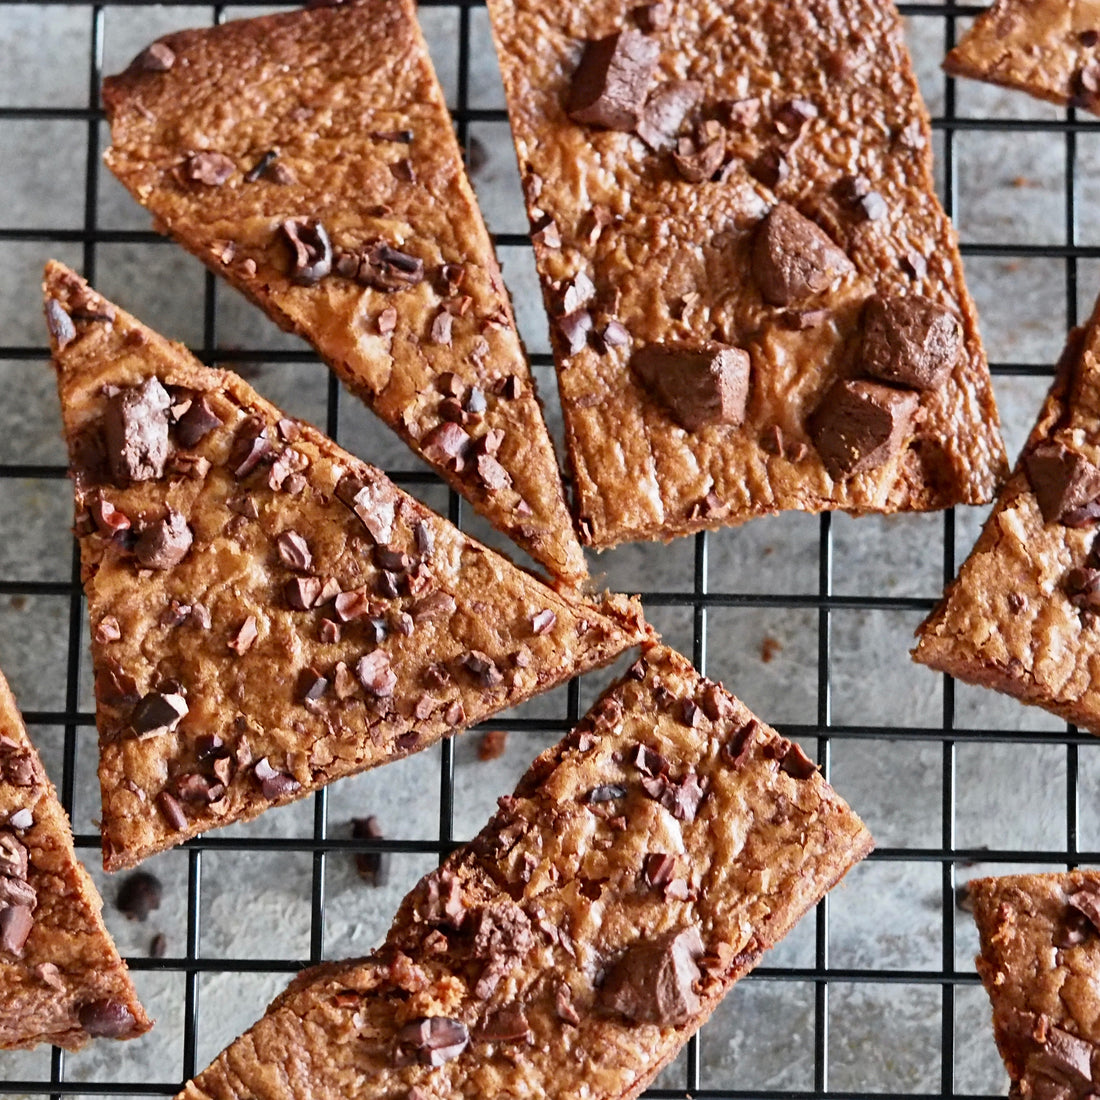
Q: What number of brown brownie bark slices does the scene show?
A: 8